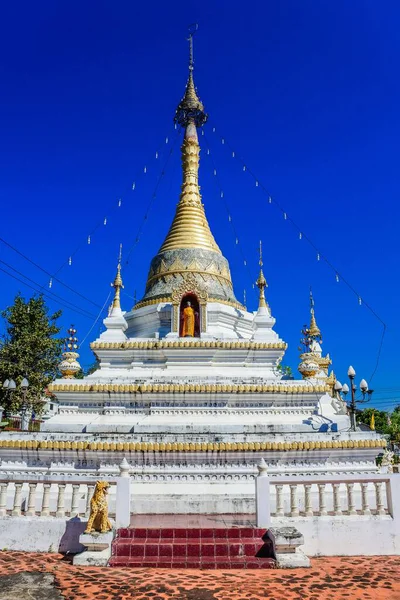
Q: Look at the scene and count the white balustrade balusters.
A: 15